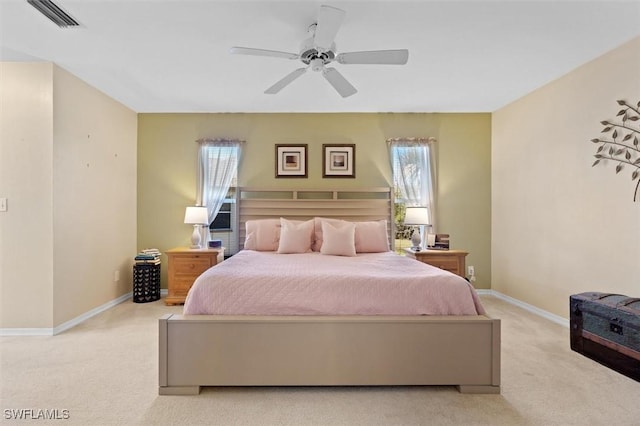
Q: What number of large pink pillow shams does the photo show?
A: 2